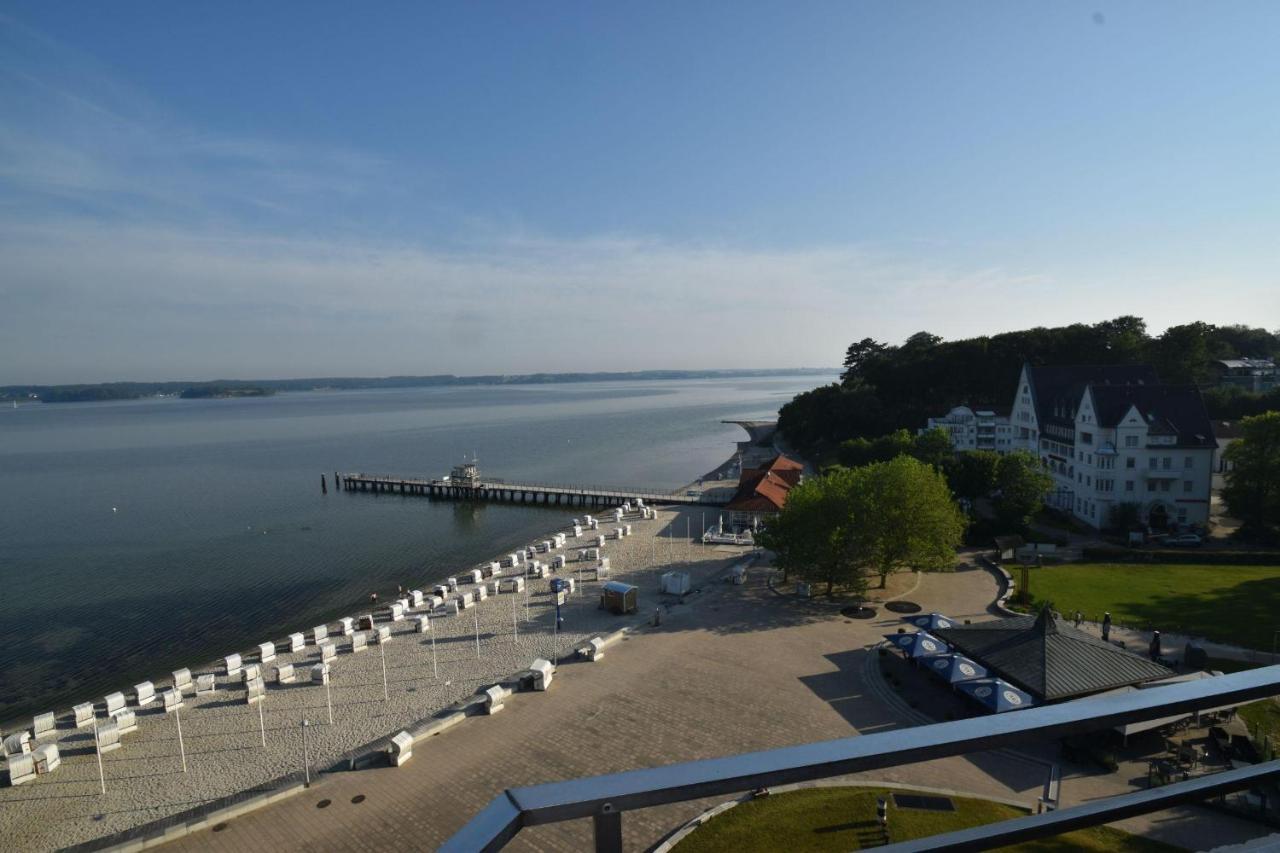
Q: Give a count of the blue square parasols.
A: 4